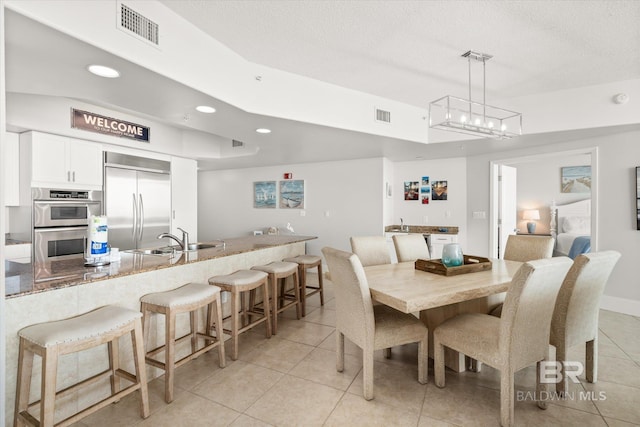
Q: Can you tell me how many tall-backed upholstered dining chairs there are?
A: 6